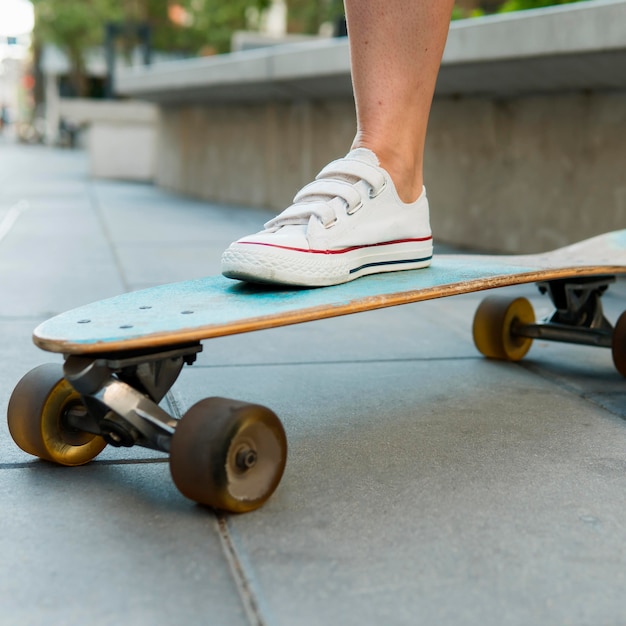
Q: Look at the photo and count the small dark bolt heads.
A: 4